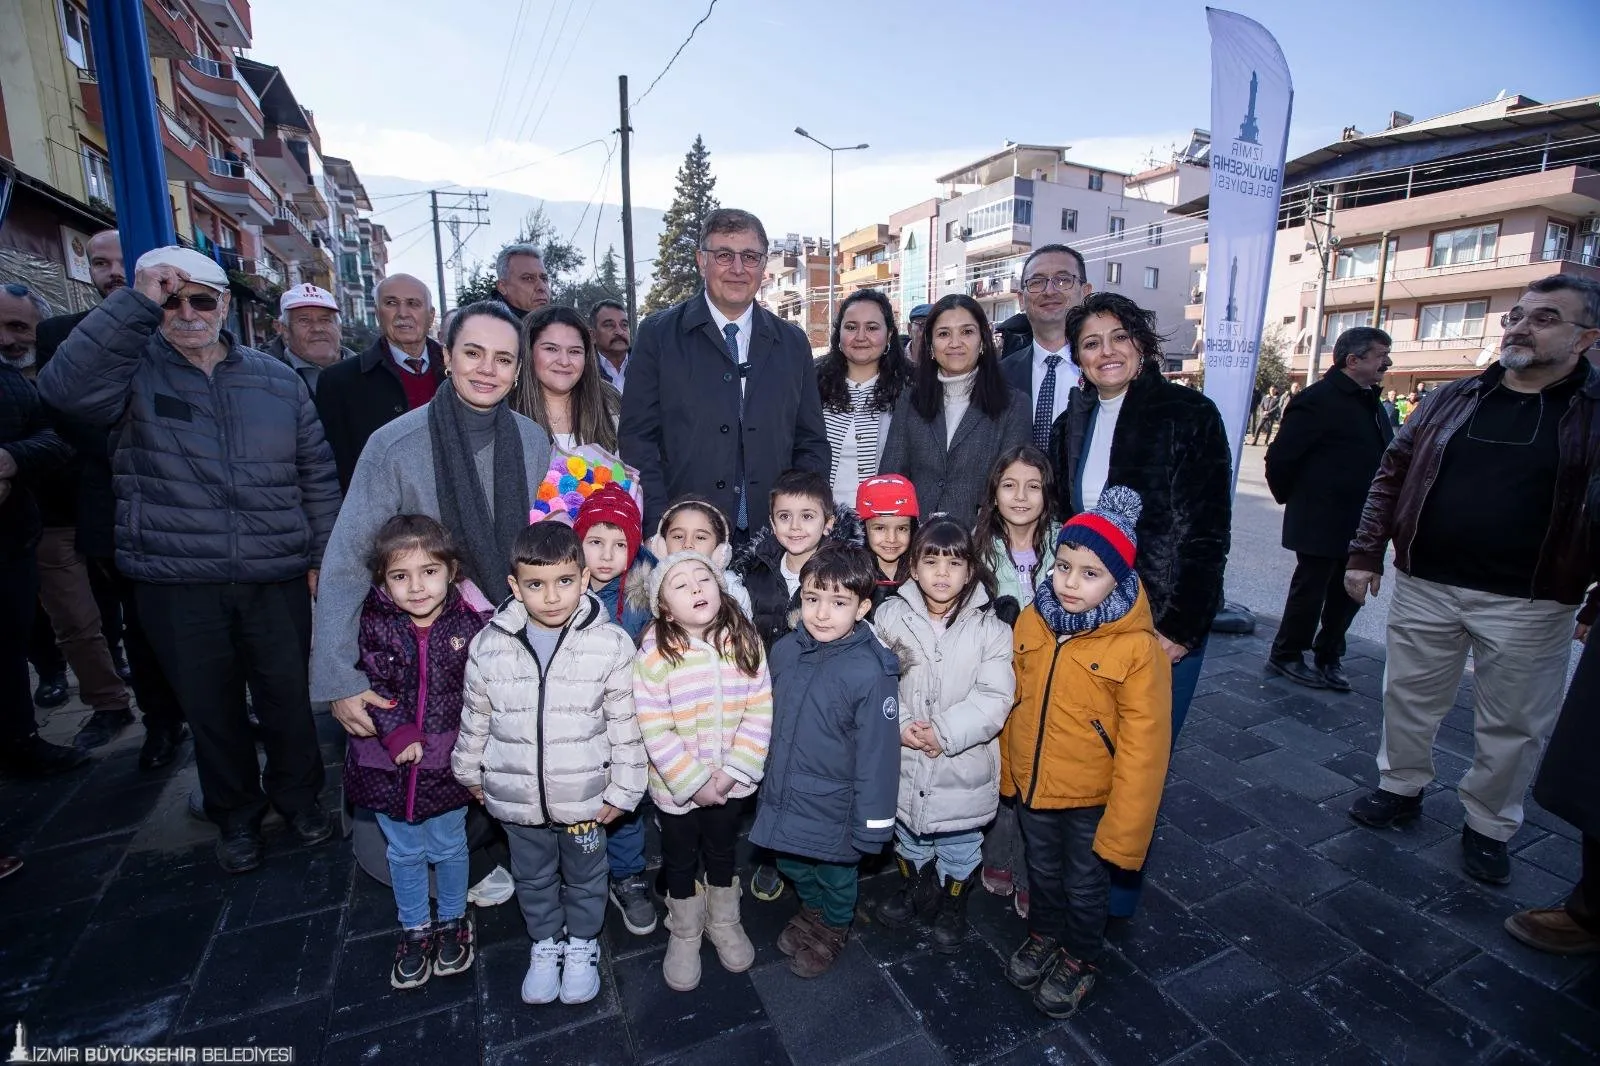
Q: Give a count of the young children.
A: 11